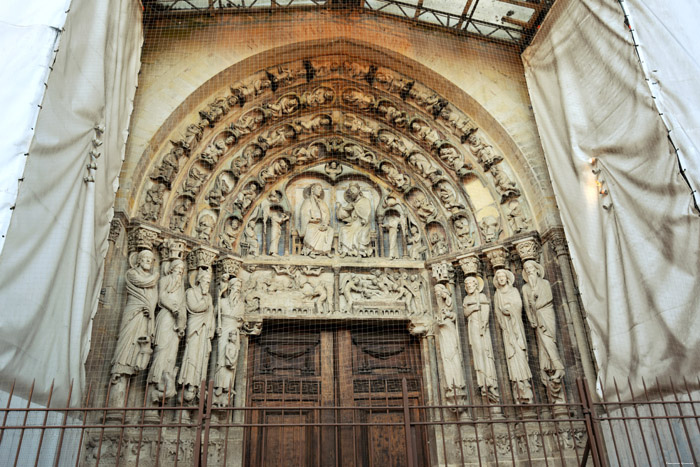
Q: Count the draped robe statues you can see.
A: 8